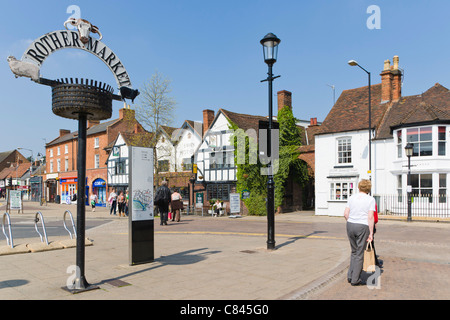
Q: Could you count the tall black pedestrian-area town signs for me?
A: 1